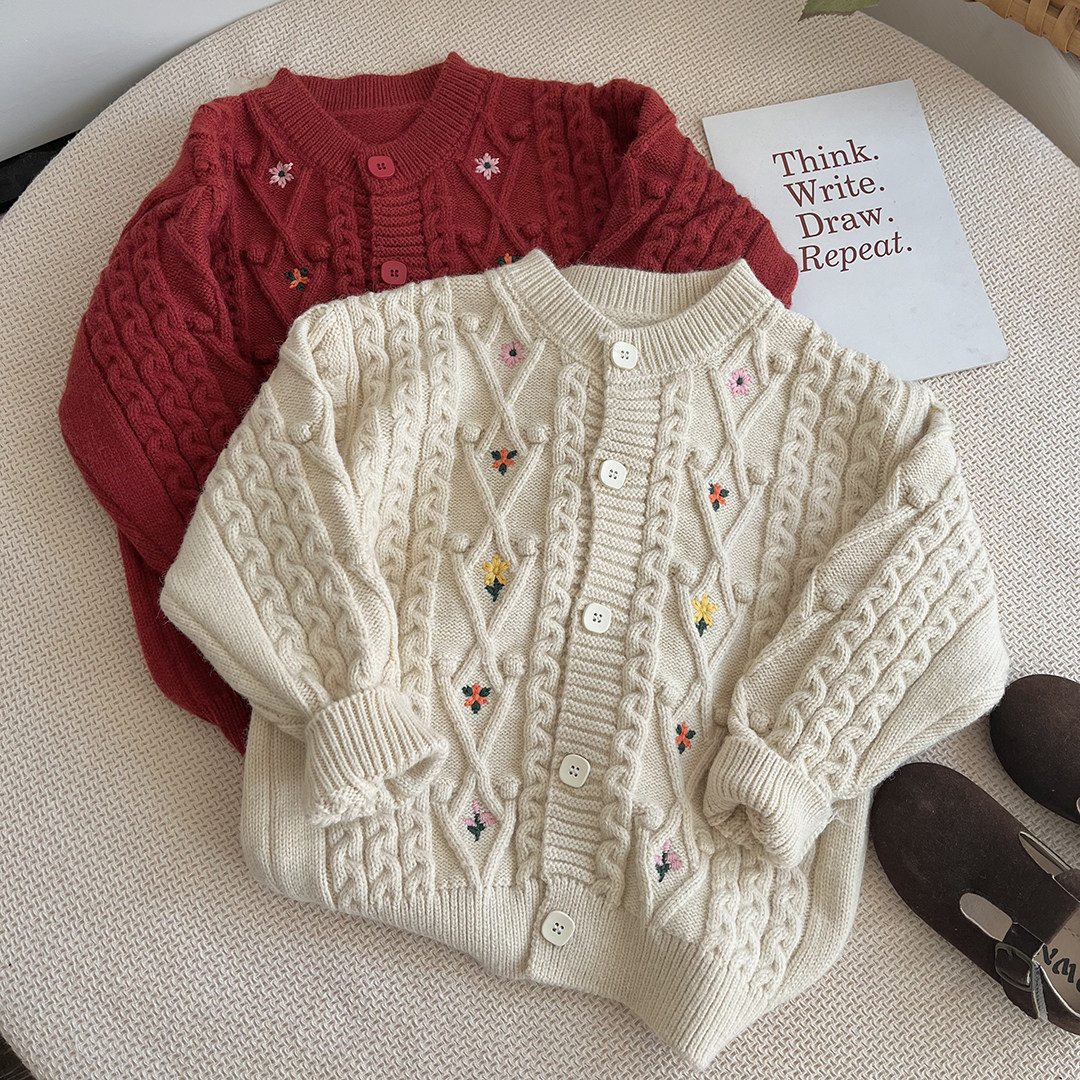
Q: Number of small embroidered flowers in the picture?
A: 14